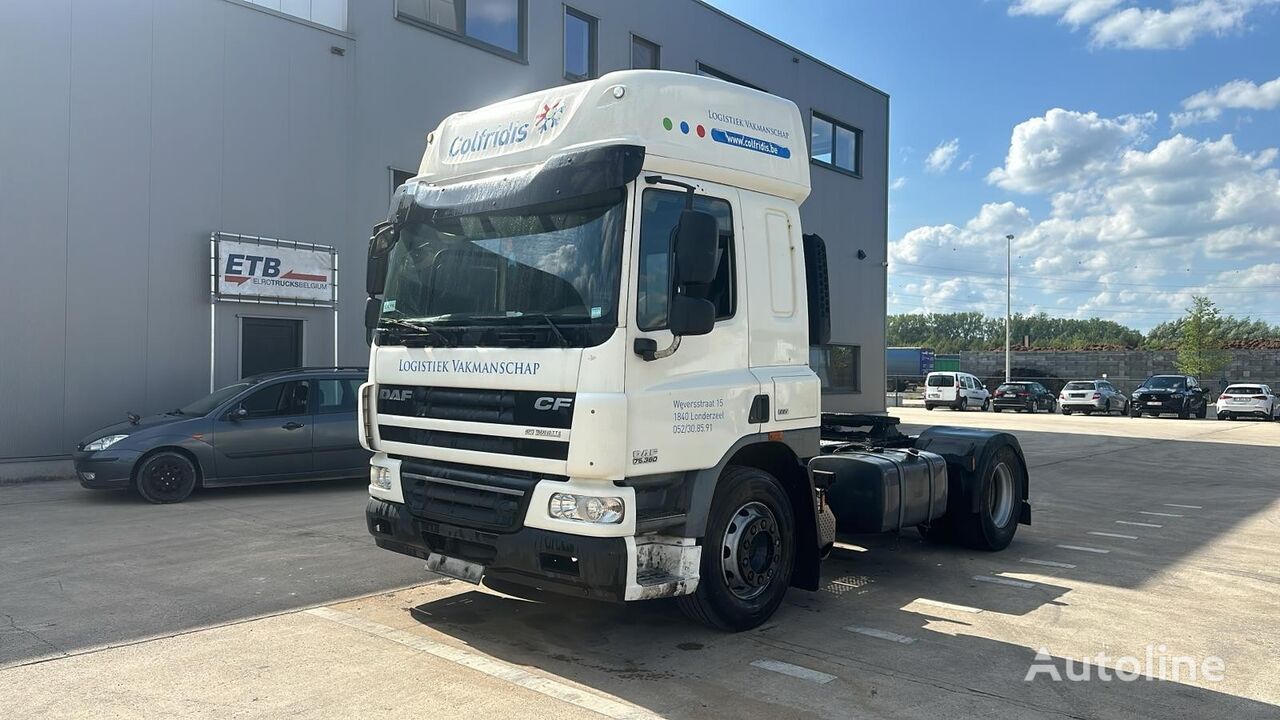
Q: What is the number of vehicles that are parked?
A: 7